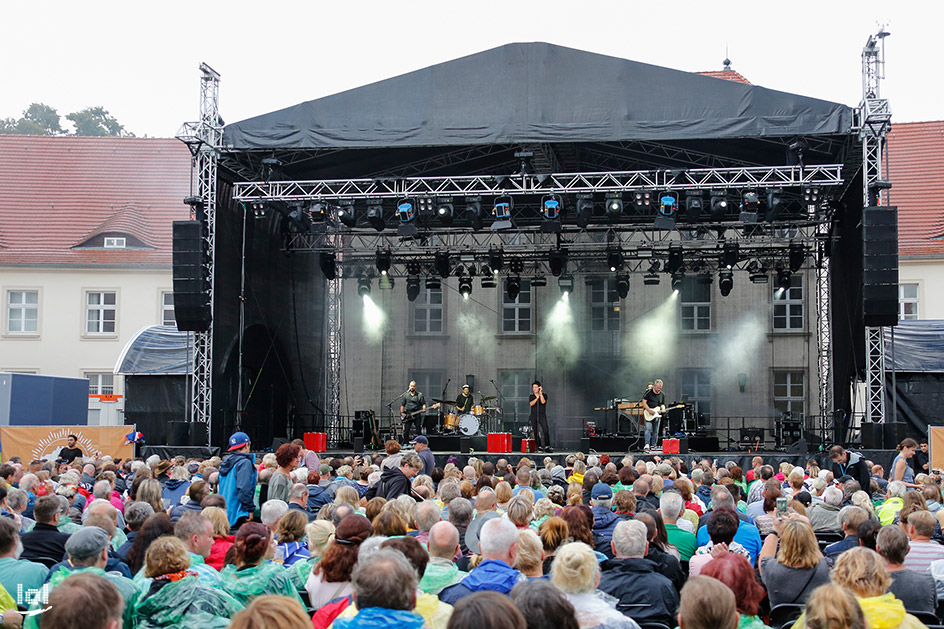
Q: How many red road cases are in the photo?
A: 4